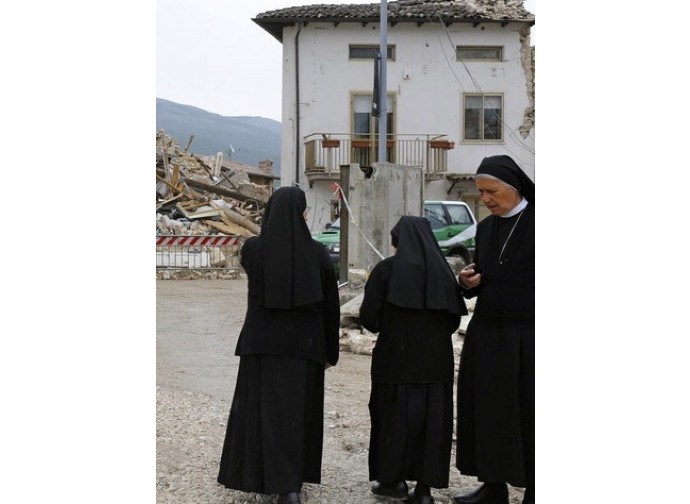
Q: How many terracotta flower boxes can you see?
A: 4